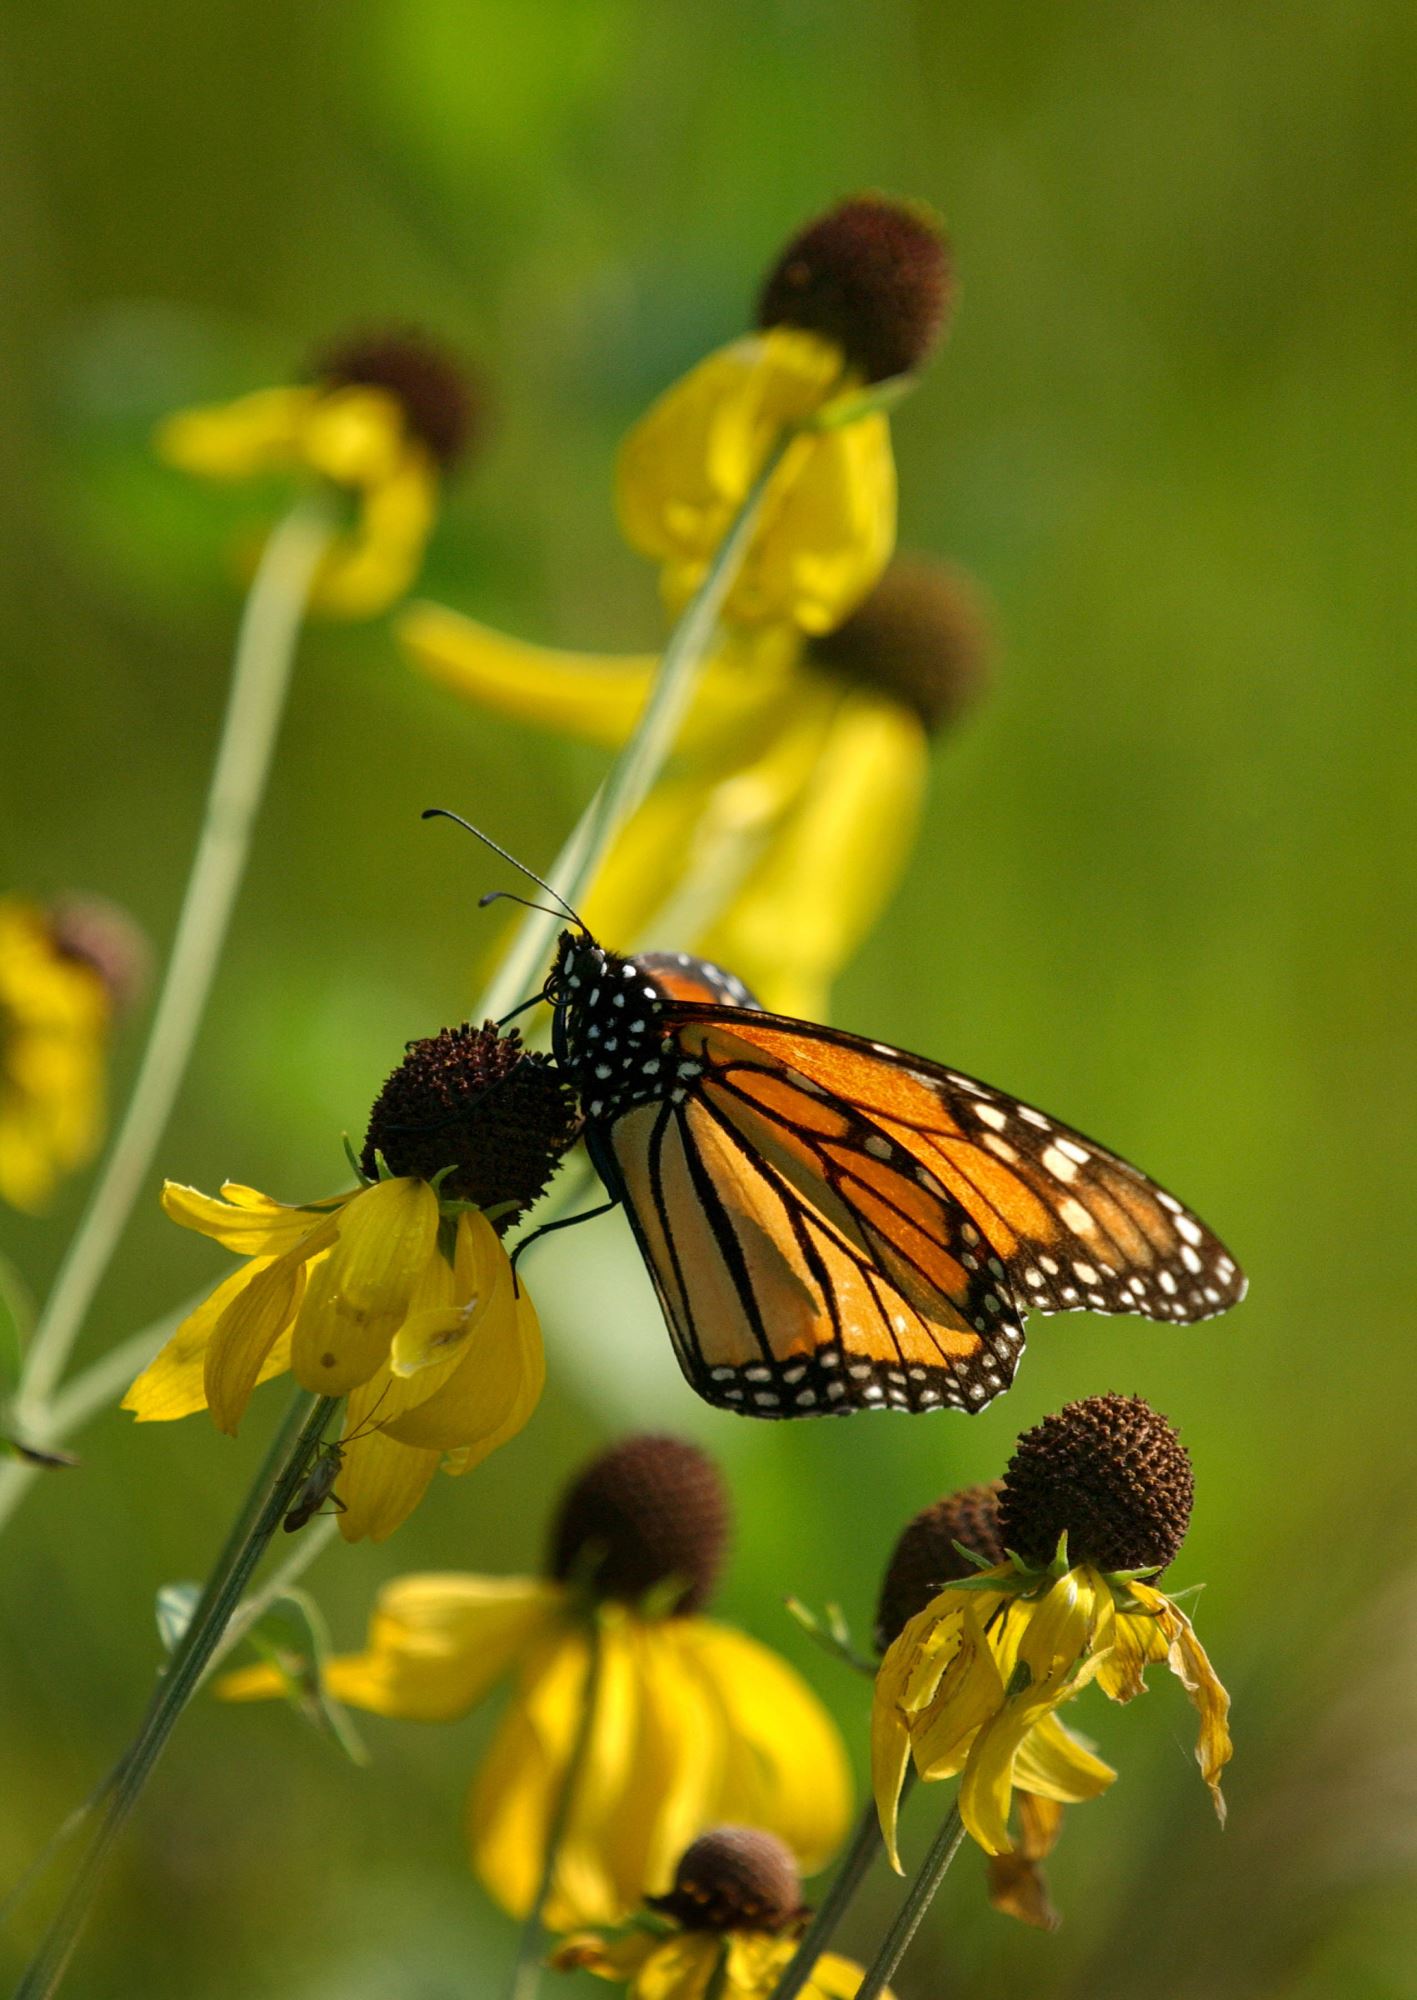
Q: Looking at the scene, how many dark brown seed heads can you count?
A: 9